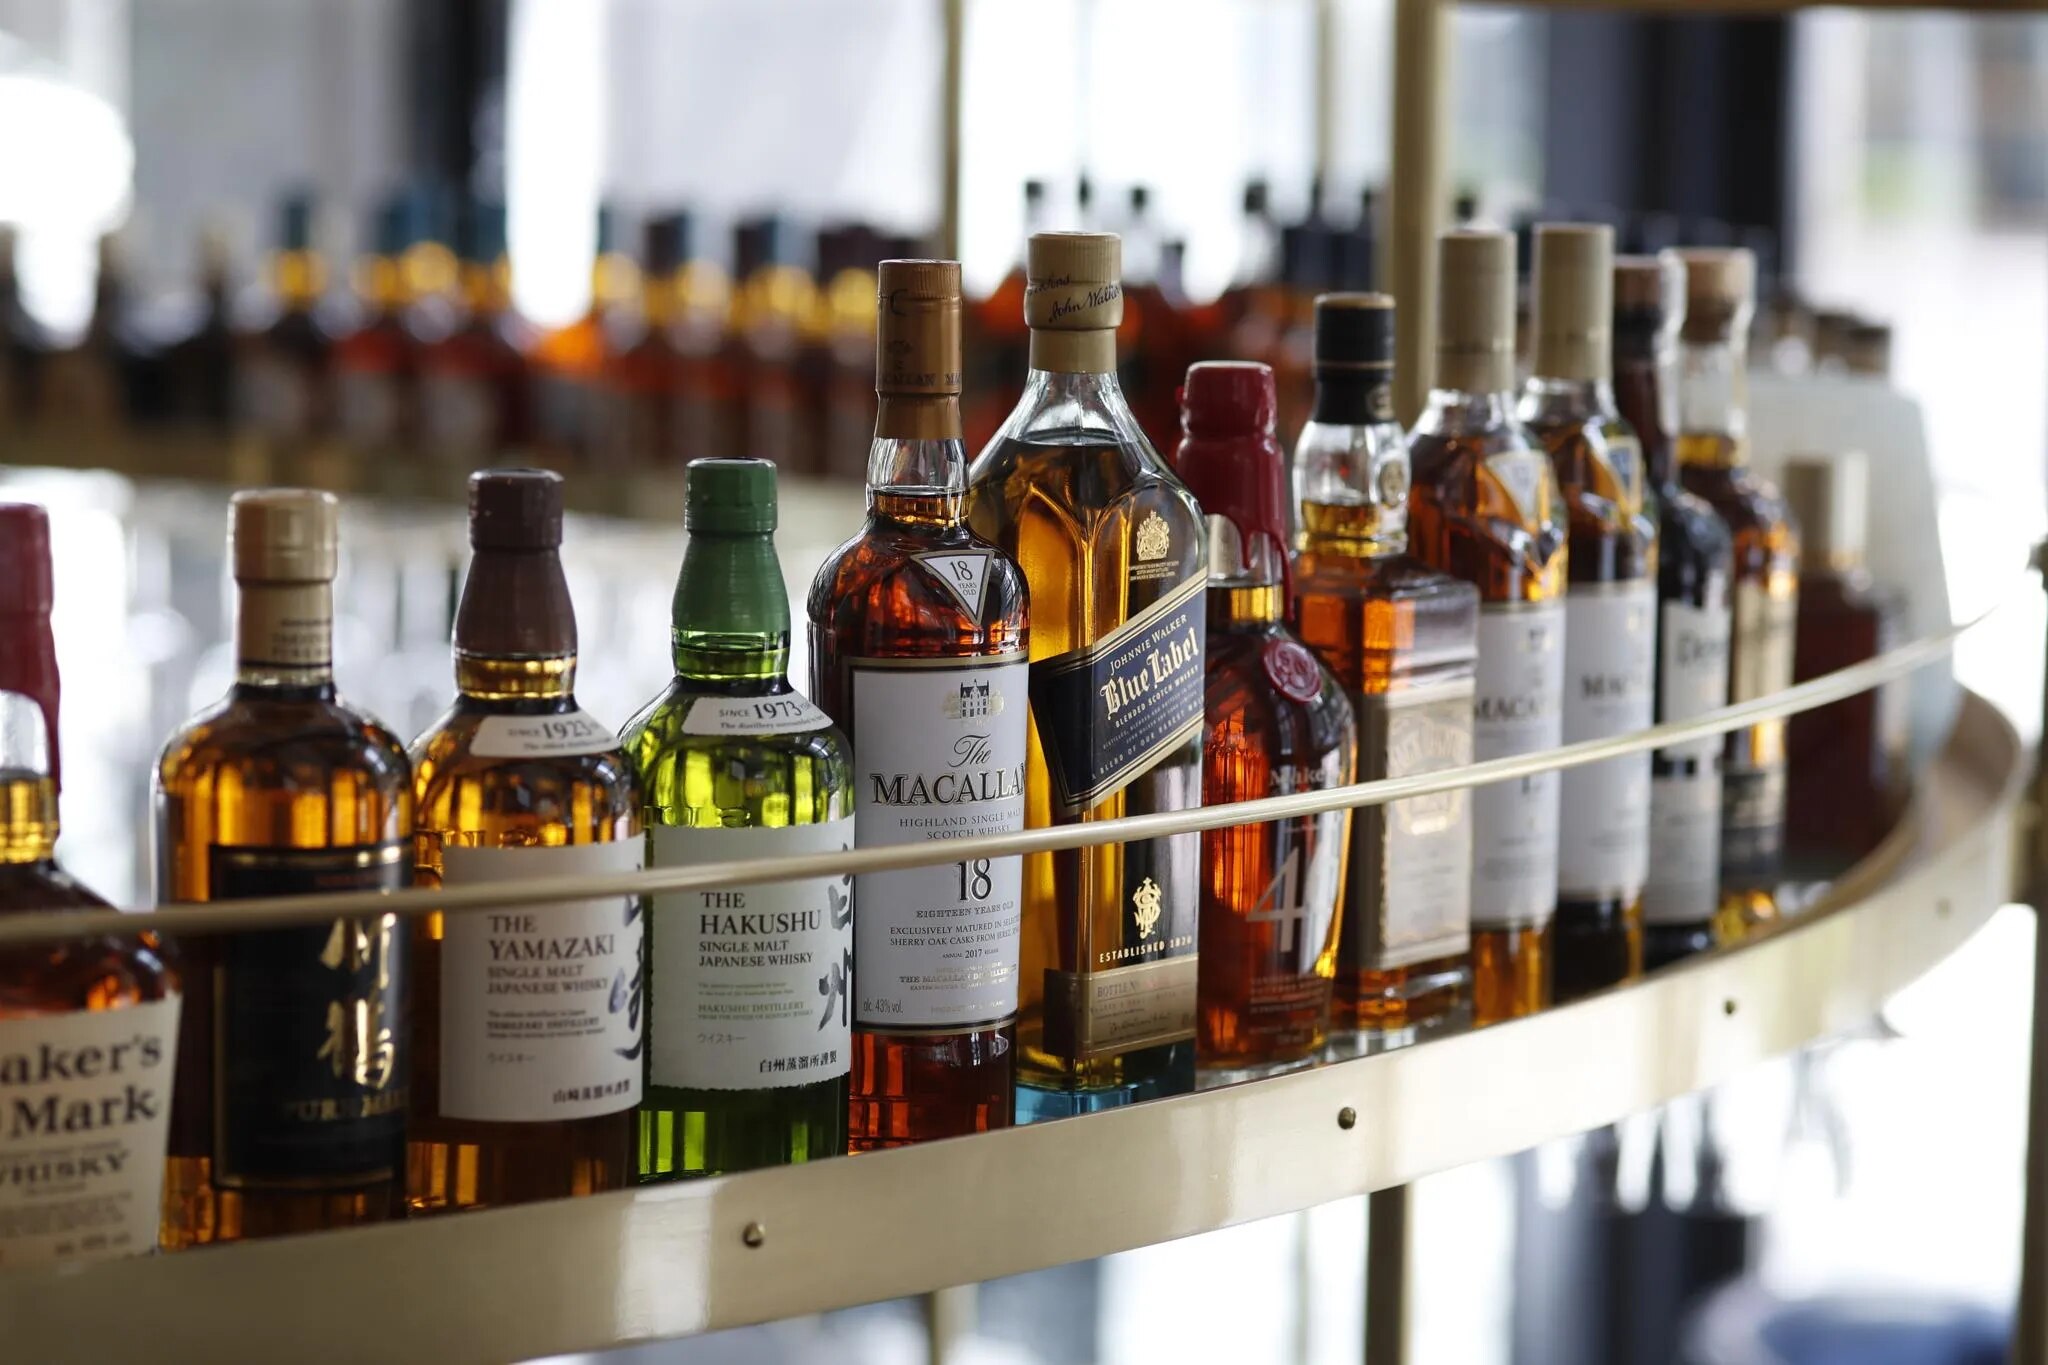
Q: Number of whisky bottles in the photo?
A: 13